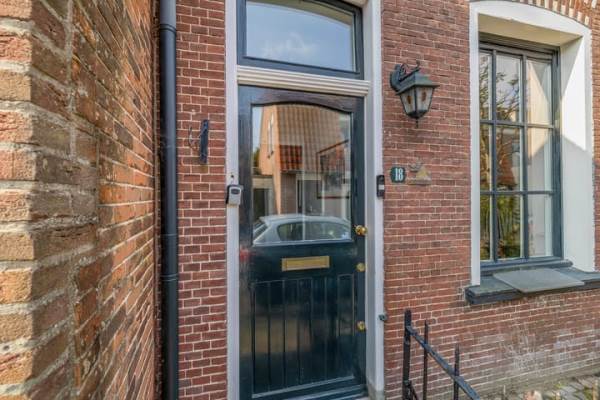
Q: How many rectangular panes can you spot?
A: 9